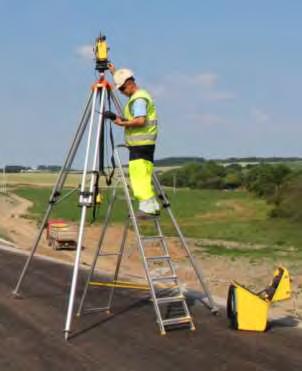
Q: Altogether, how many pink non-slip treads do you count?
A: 0